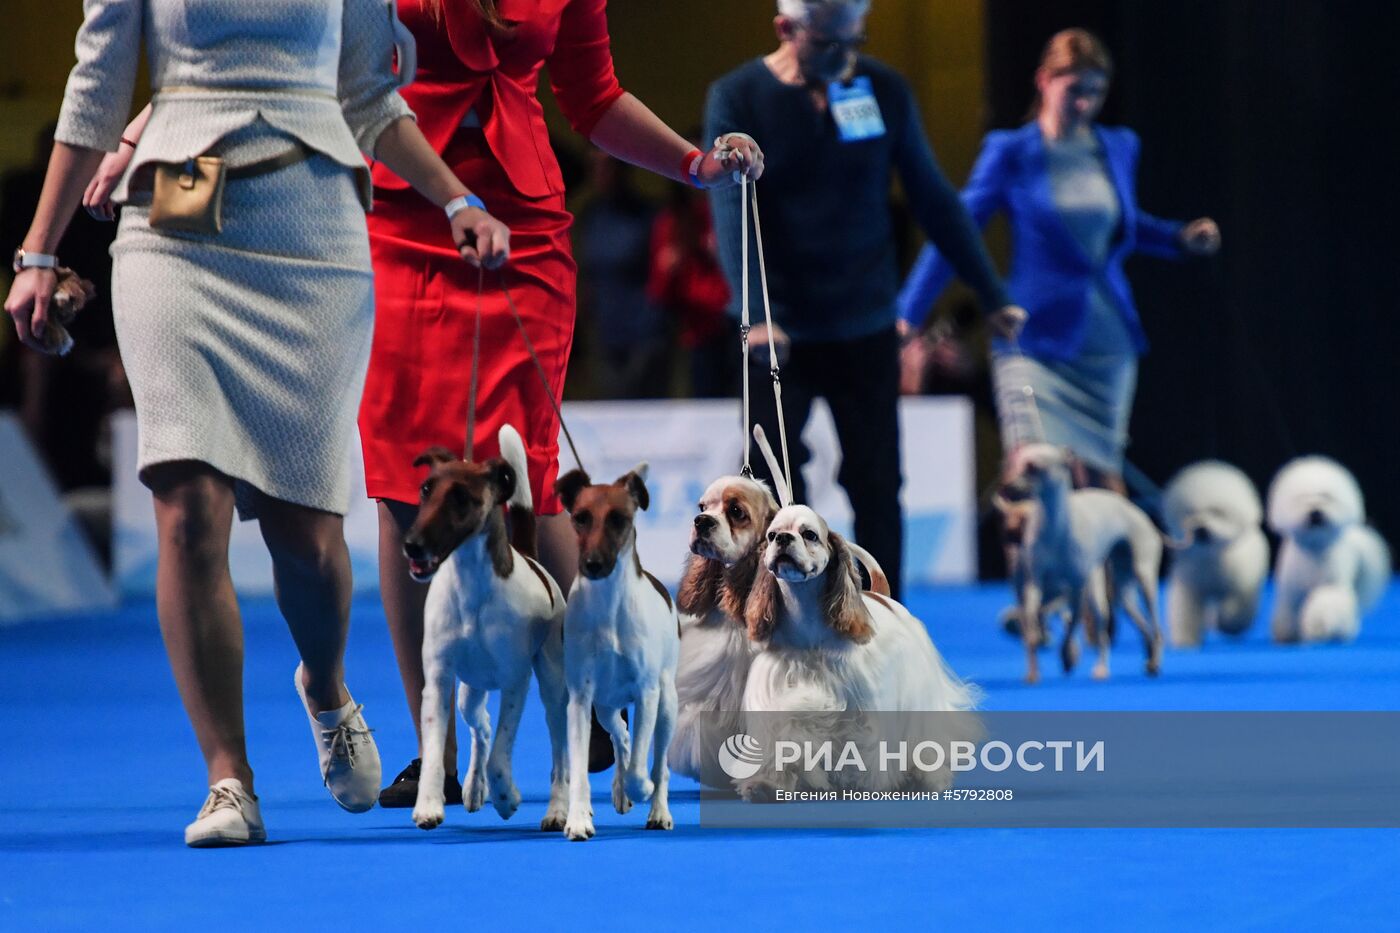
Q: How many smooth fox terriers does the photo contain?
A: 2